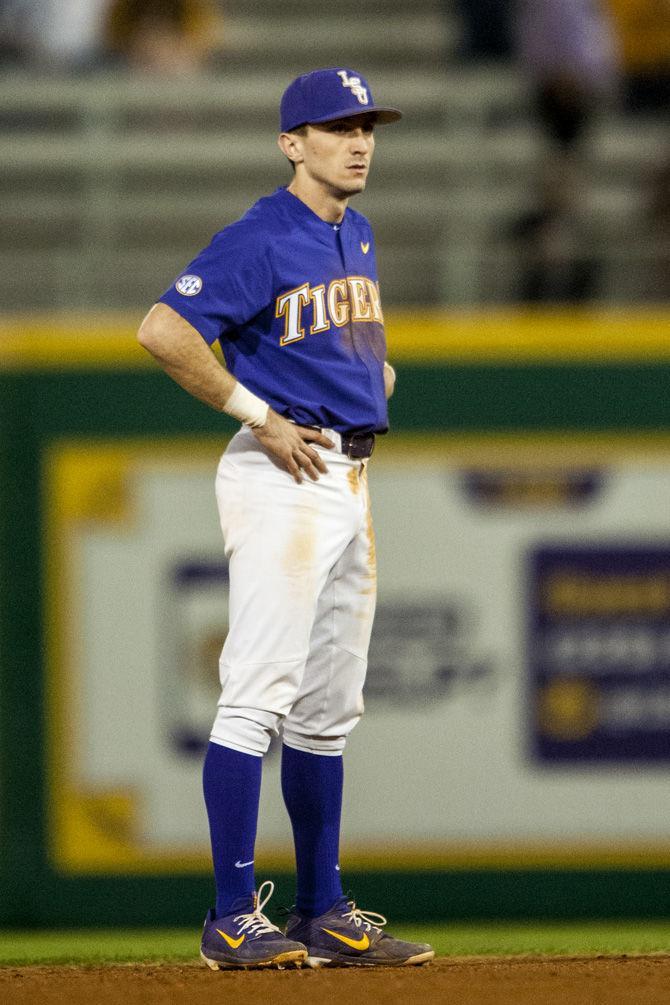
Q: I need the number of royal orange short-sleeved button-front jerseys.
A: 0